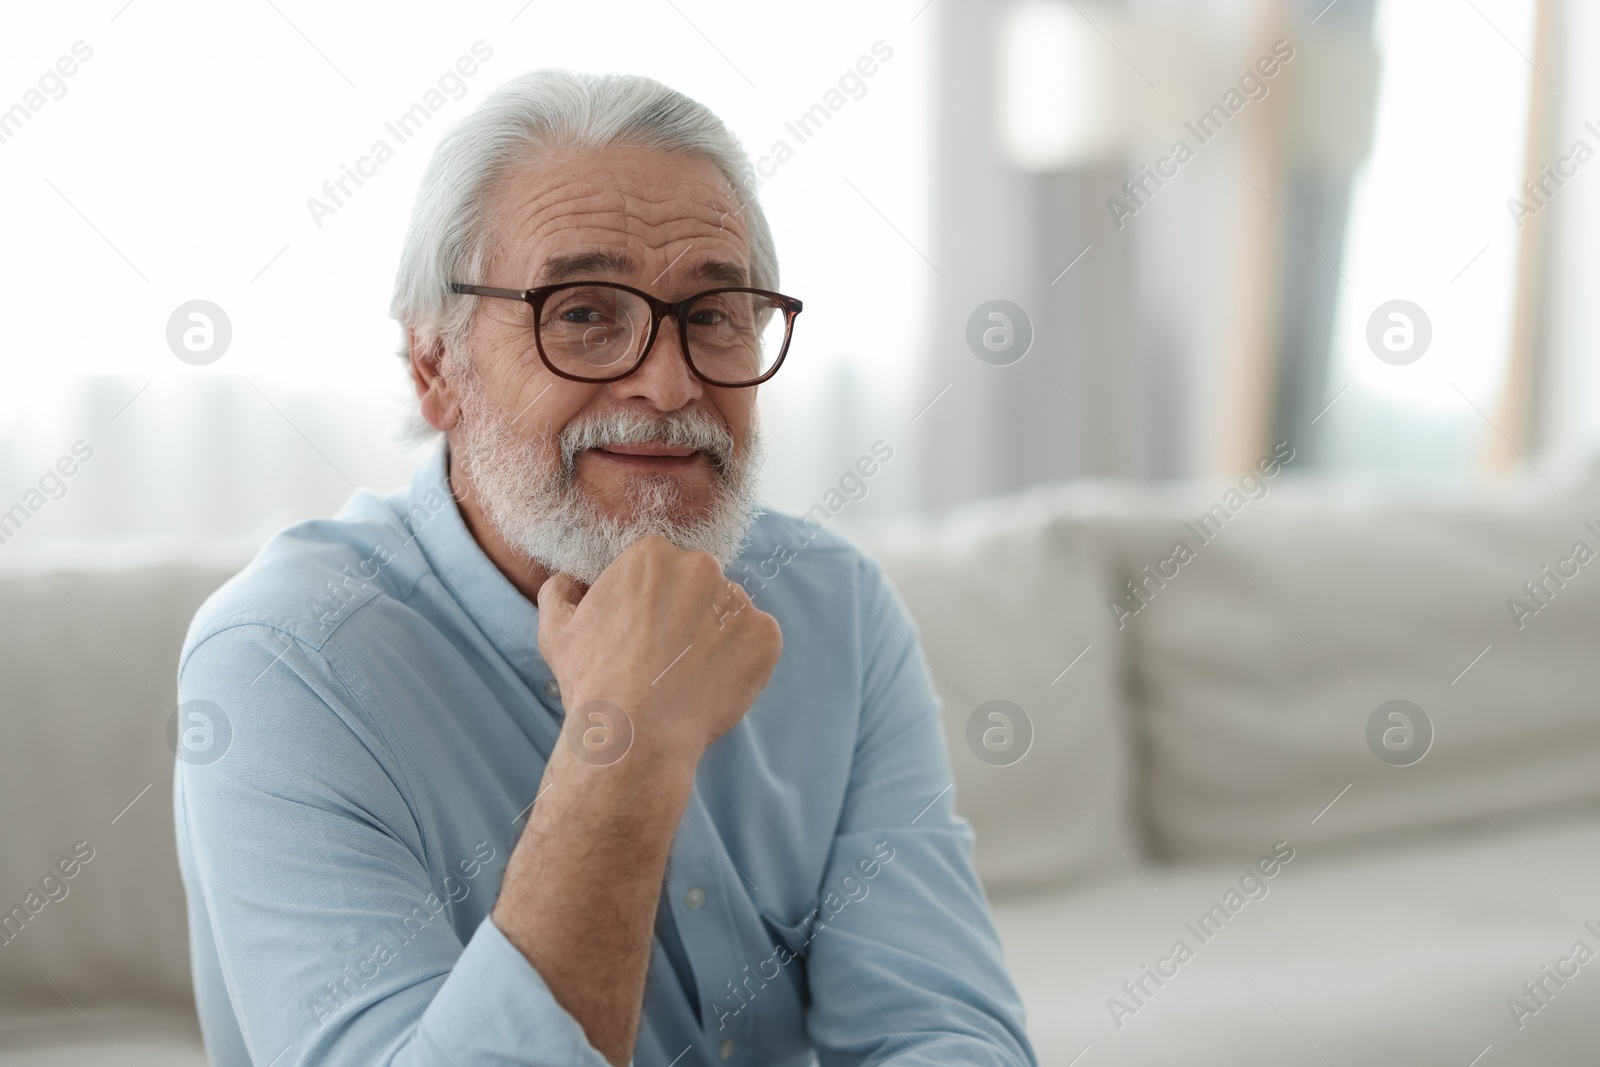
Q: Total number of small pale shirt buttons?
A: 3